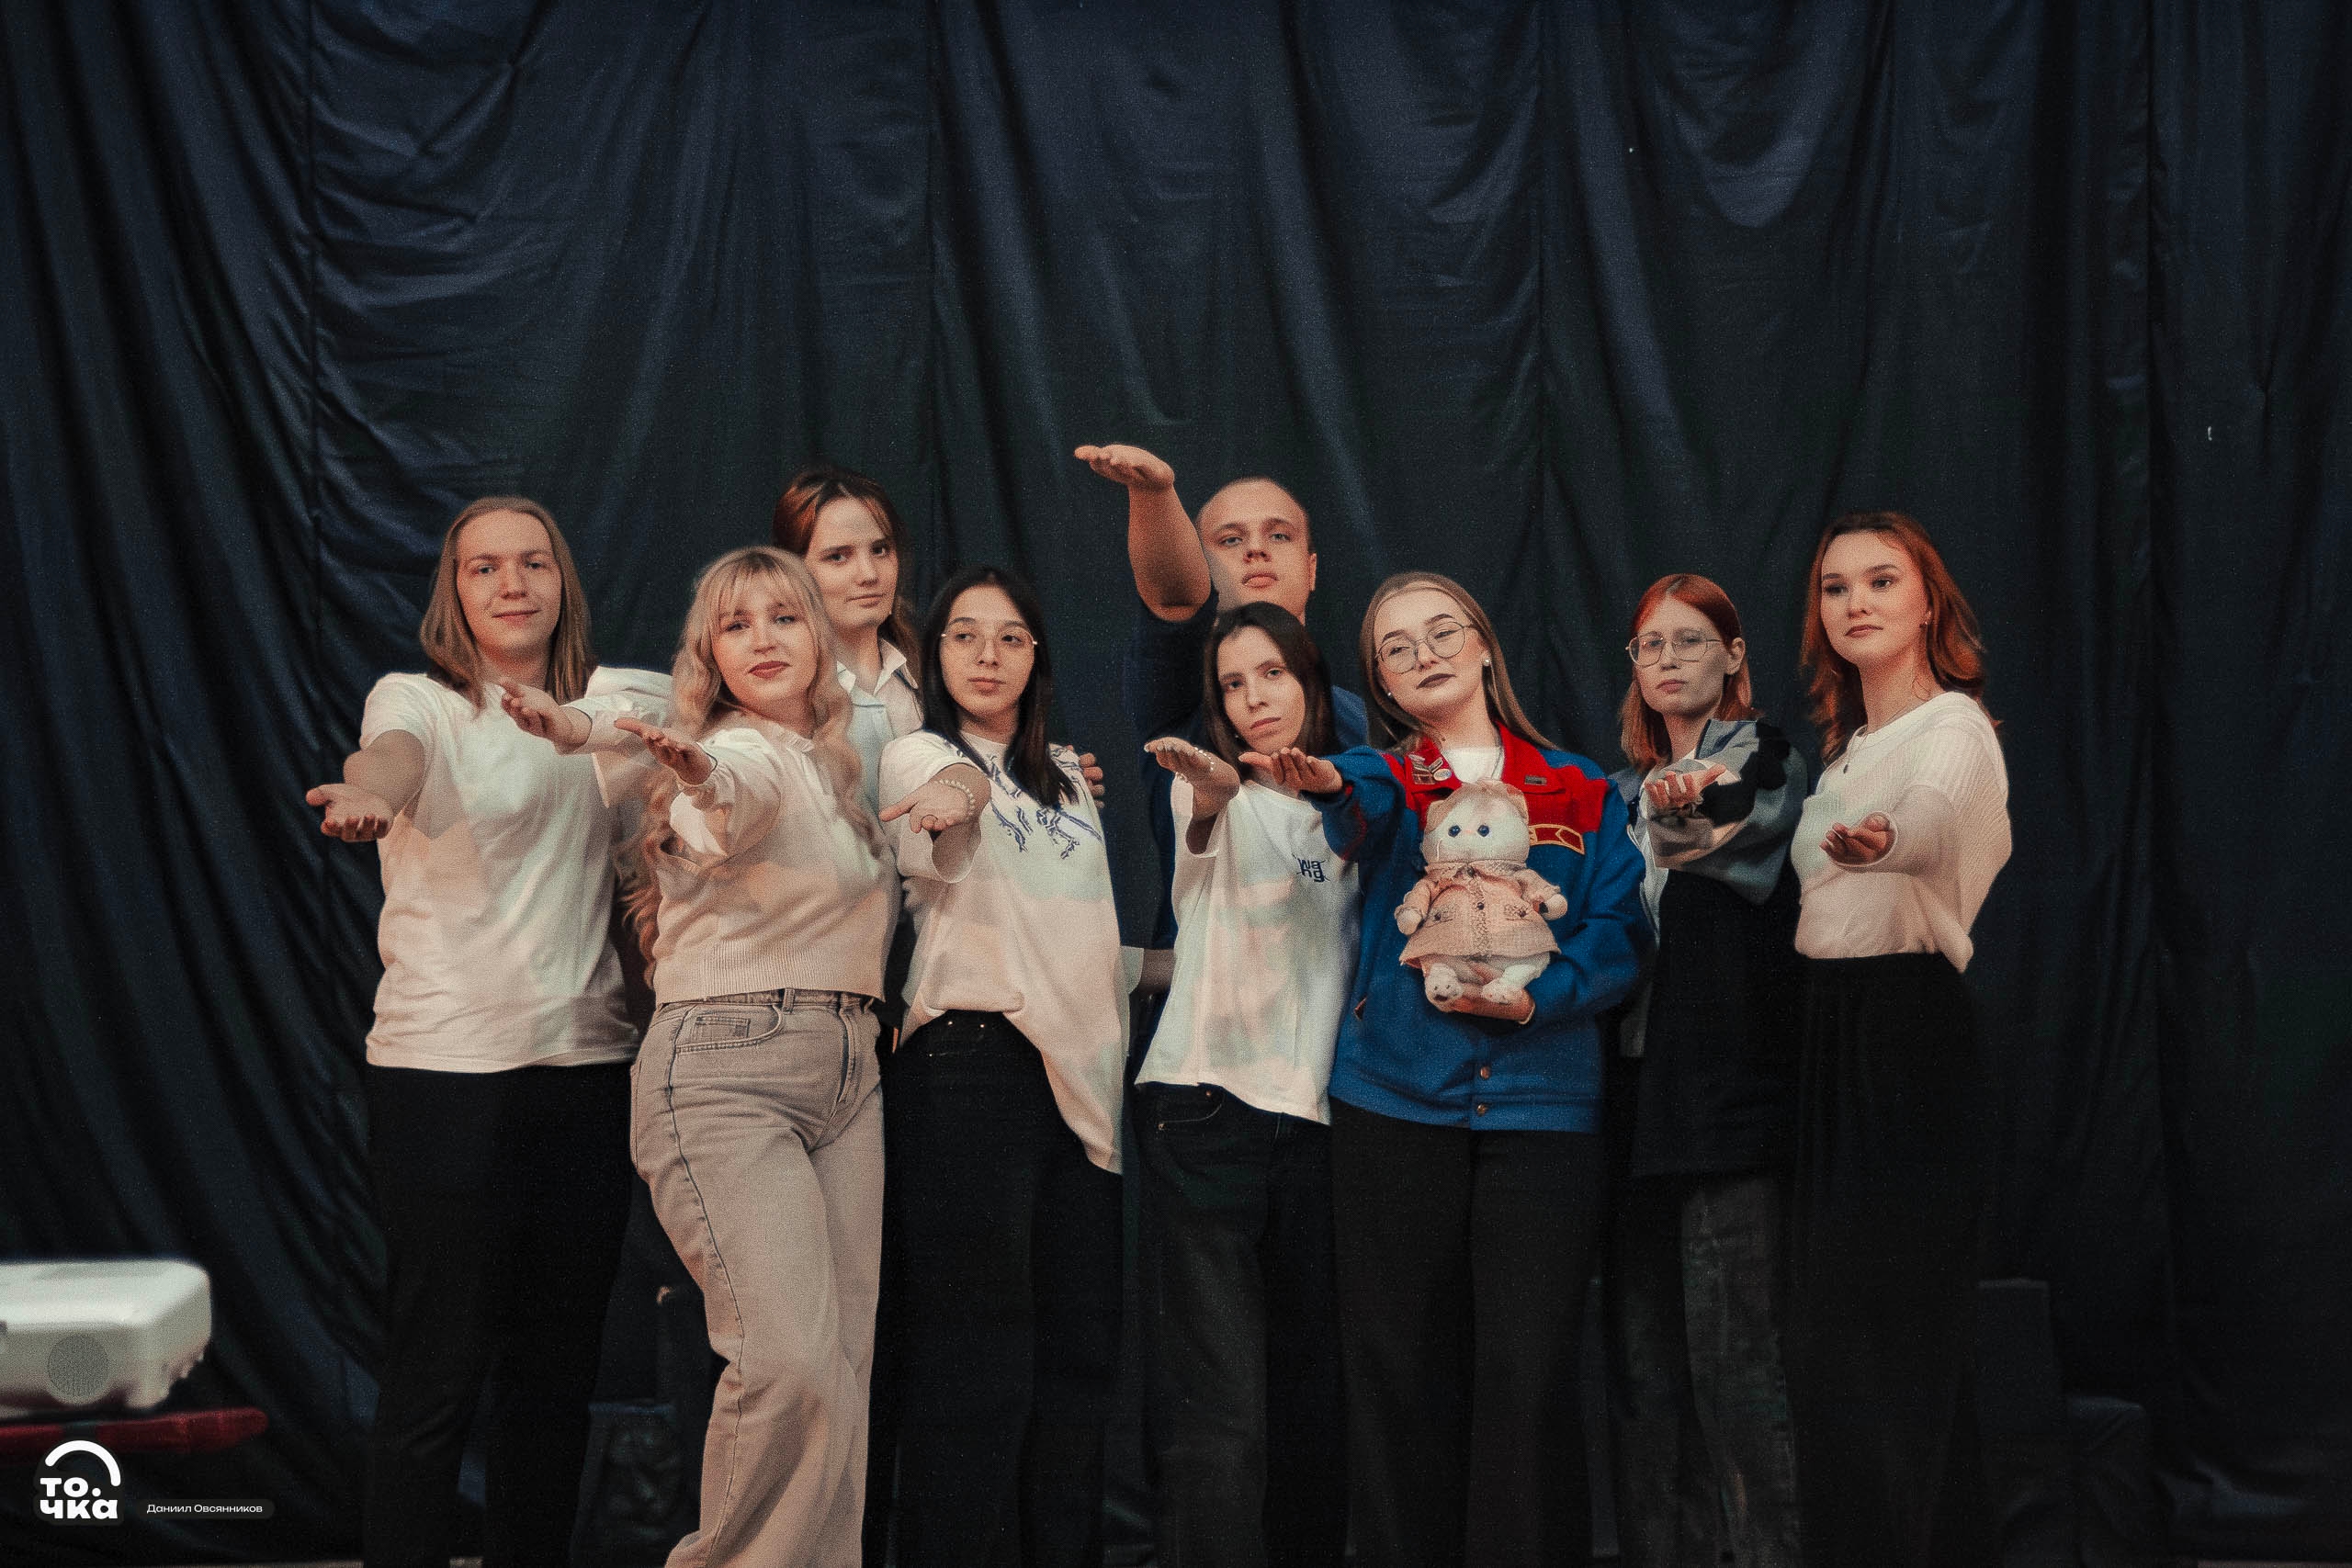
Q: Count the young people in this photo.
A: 9